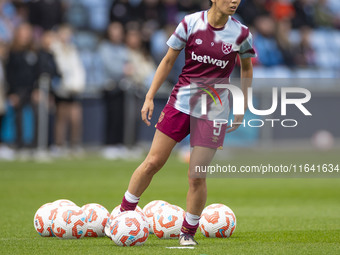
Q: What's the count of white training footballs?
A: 9